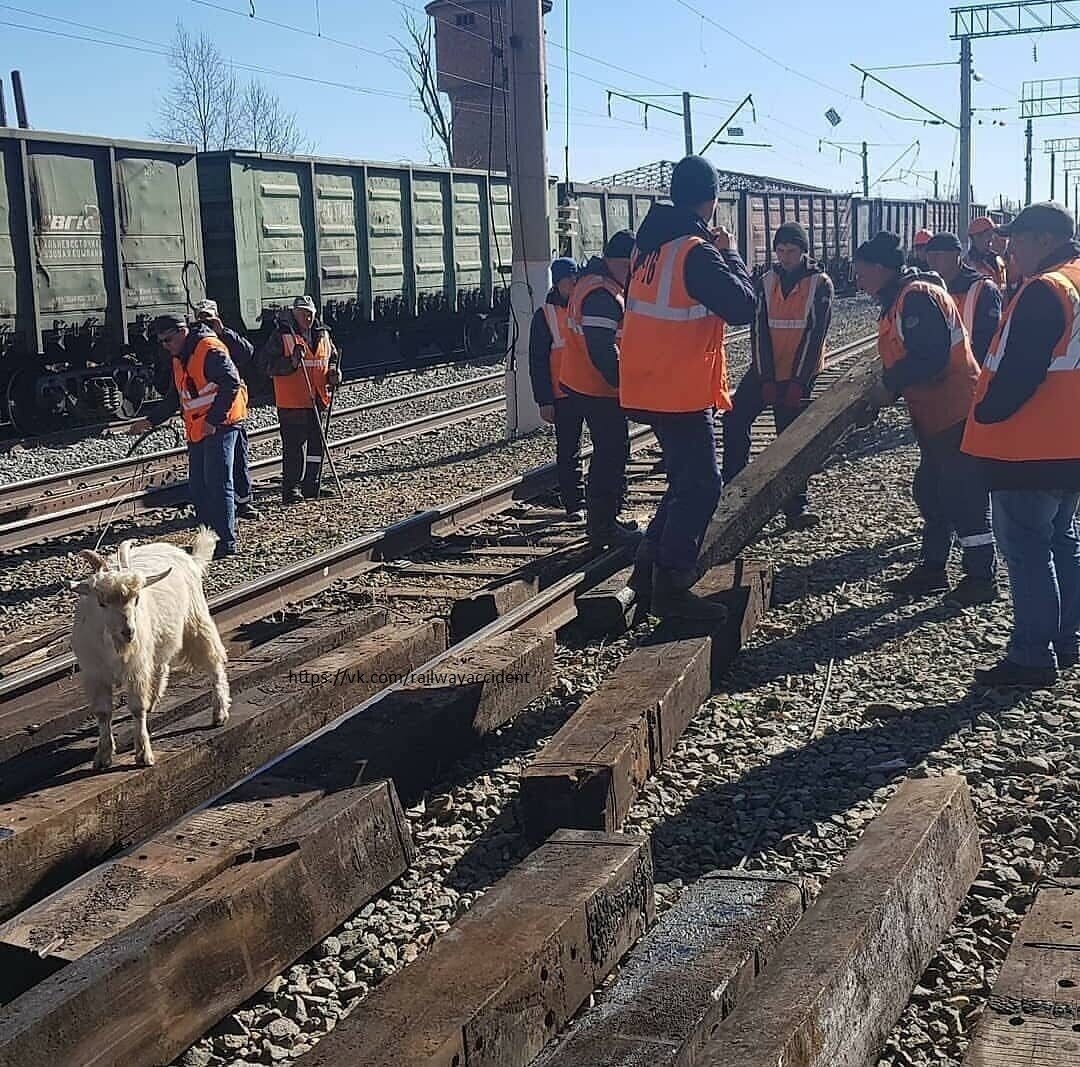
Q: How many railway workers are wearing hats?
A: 12